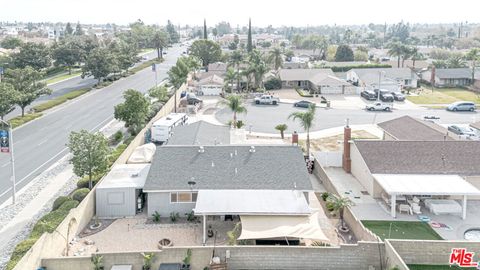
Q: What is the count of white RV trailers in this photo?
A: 1